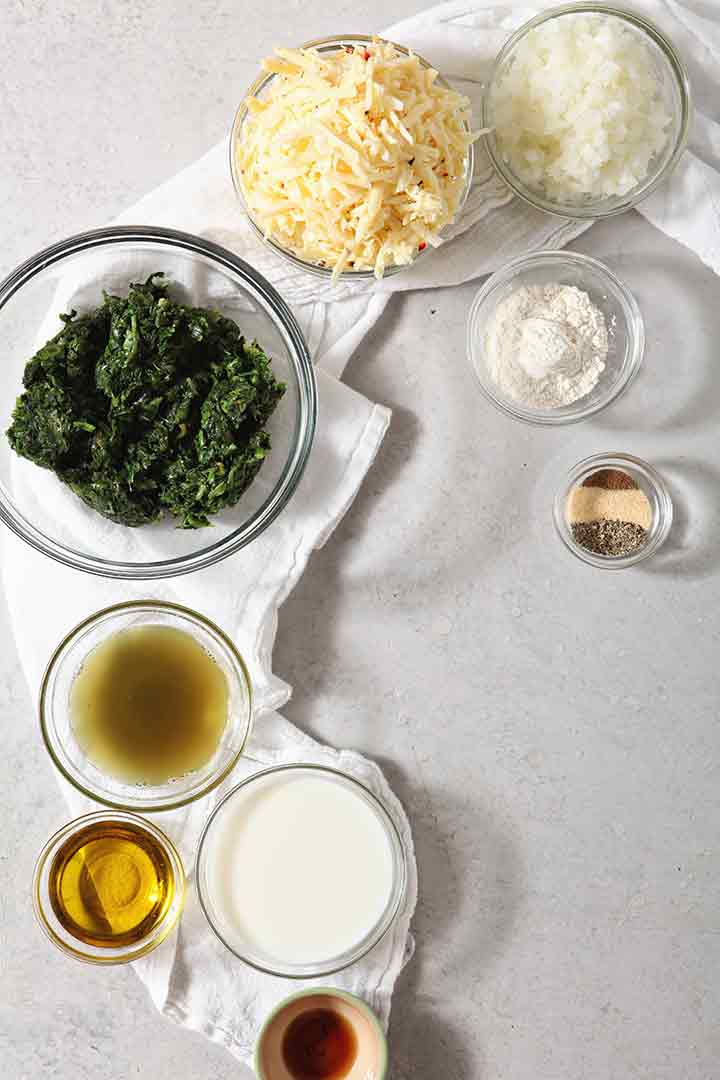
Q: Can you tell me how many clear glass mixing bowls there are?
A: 8